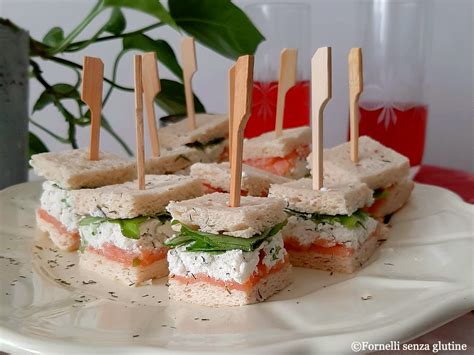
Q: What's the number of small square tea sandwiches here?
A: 9